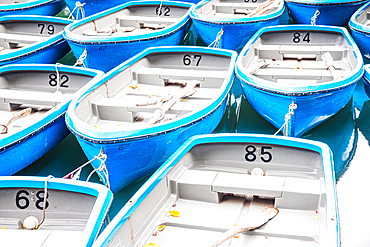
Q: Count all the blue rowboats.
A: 13